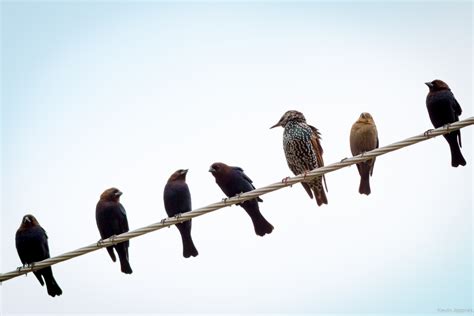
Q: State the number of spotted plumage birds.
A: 1